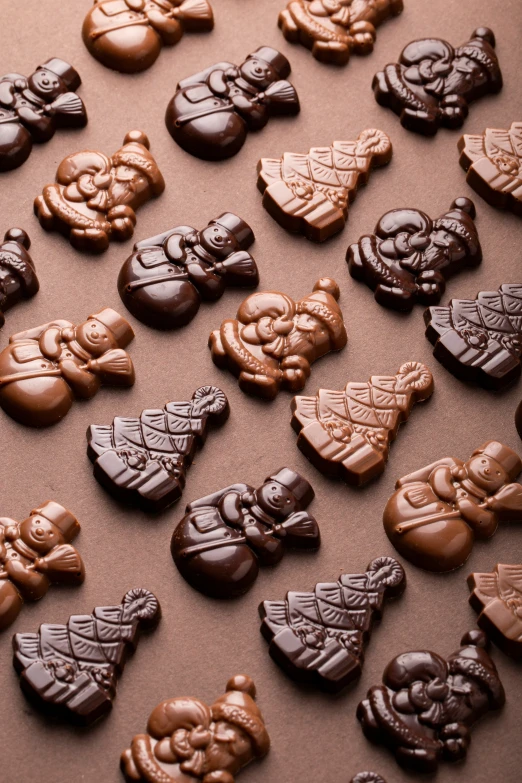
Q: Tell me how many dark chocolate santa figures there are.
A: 4